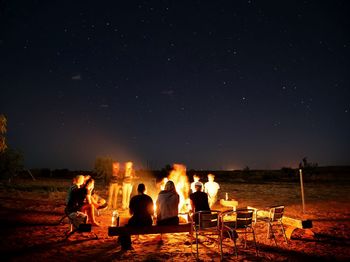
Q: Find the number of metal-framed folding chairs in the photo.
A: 3